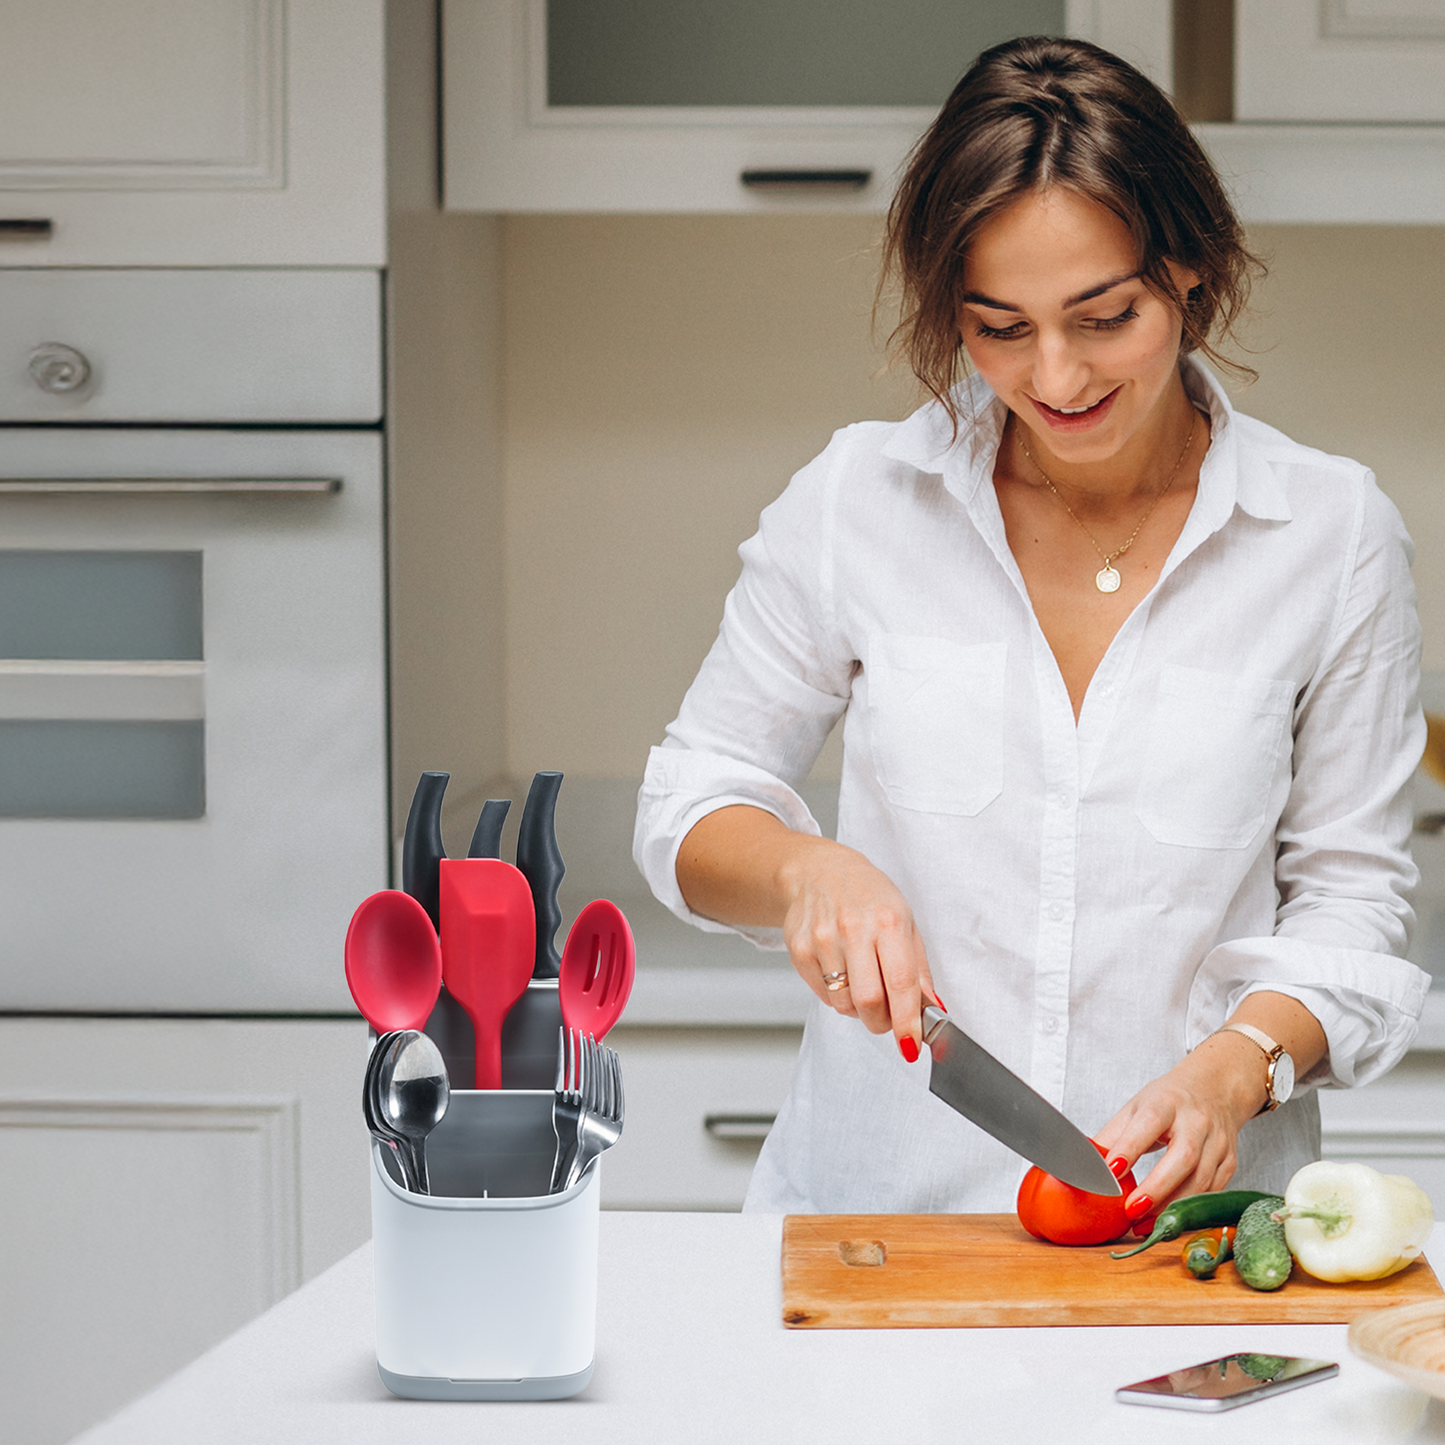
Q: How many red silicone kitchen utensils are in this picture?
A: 3